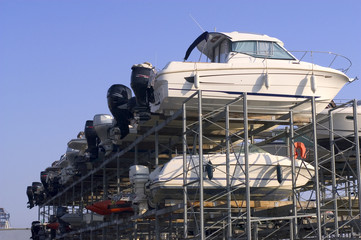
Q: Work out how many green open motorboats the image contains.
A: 0